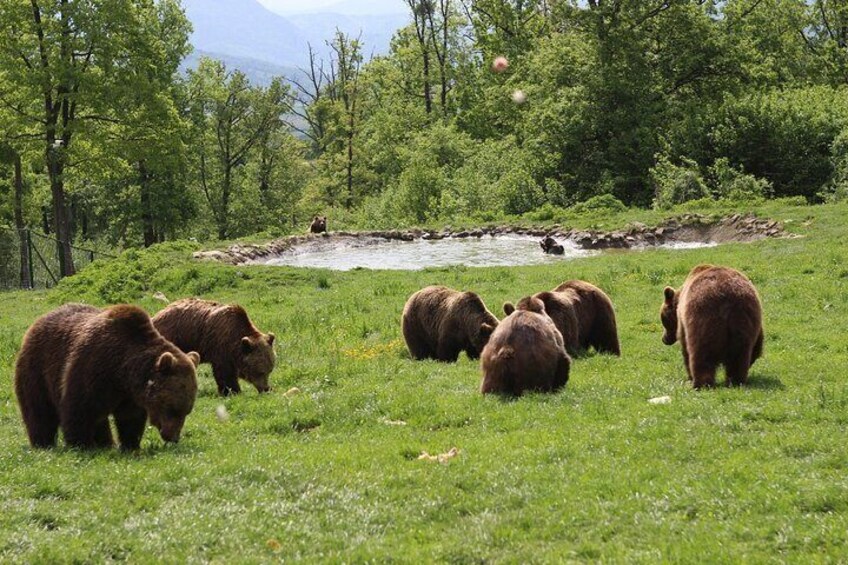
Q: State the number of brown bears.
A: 8